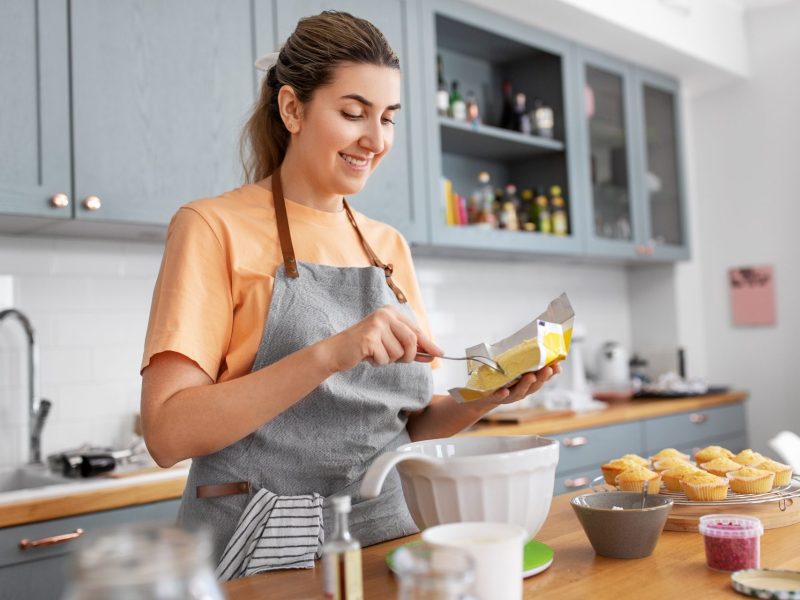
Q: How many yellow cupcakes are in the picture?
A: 12